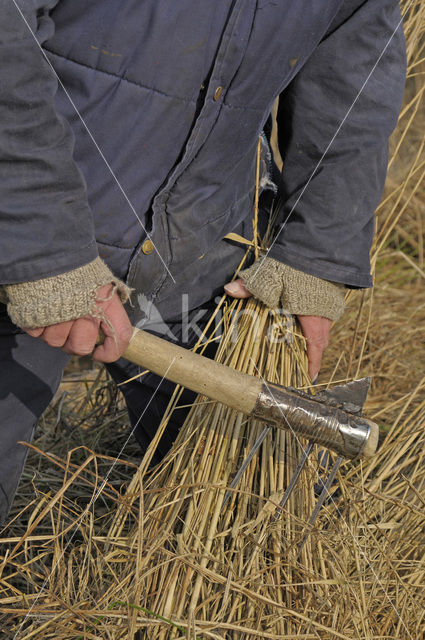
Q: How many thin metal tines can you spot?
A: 3